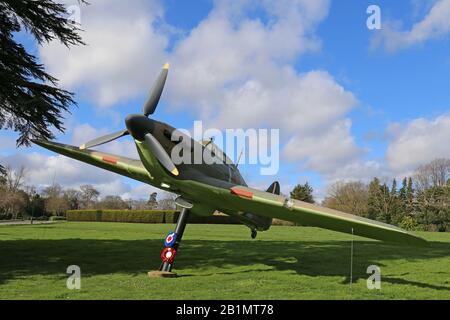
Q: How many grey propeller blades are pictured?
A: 3